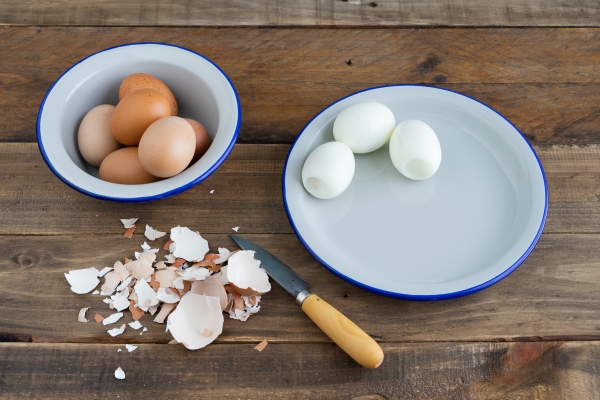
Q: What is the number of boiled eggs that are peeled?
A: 3